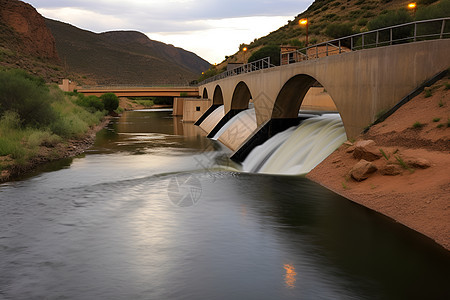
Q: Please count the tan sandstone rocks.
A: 4